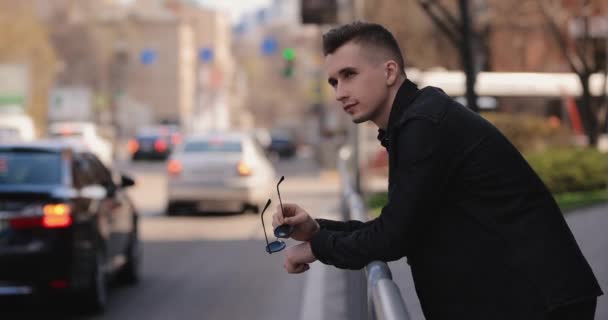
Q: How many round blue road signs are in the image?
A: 3